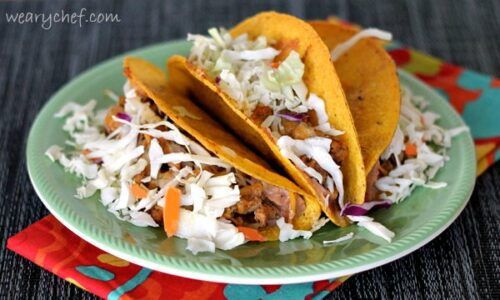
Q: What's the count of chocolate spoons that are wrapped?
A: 0